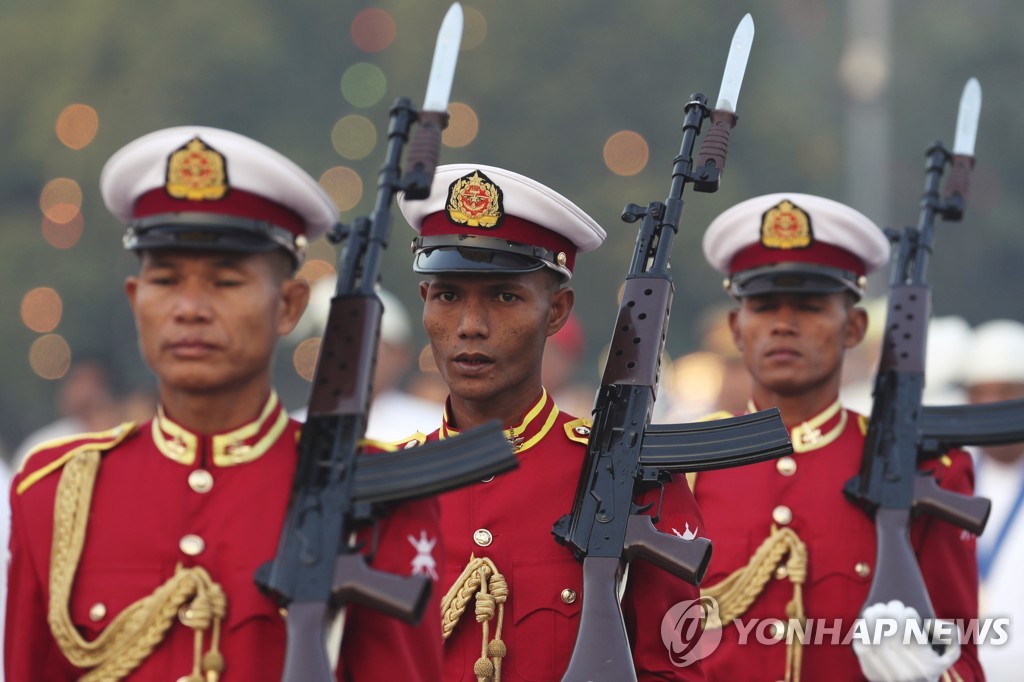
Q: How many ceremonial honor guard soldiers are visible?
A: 3